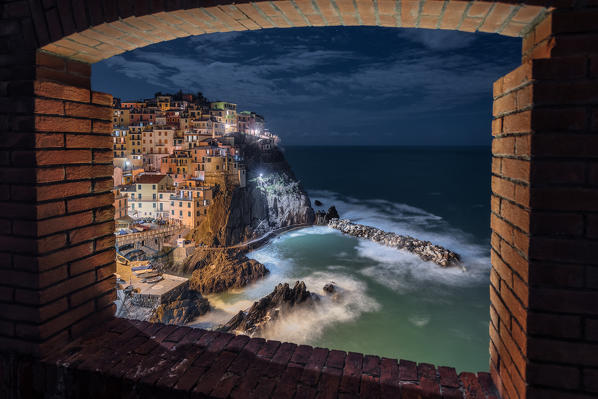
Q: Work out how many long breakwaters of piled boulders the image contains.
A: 1